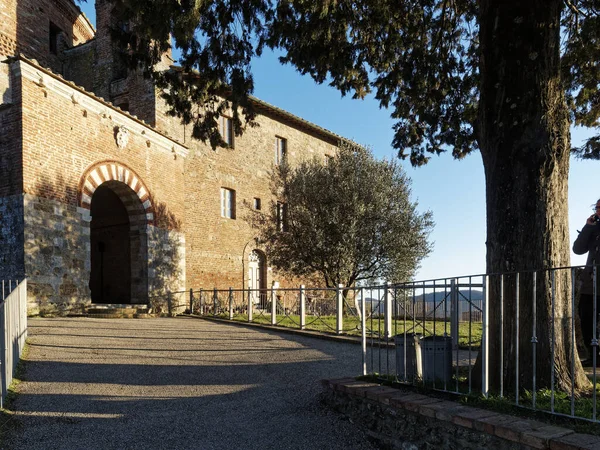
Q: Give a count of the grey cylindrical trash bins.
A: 2